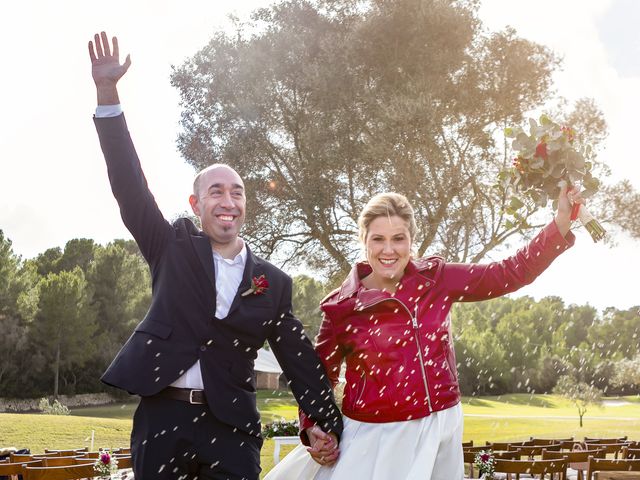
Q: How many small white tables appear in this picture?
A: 1